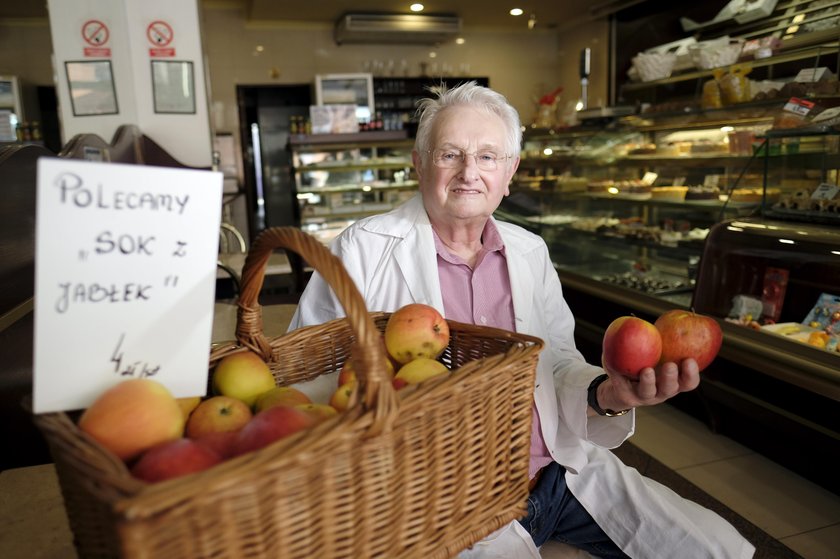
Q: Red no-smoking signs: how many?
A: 2